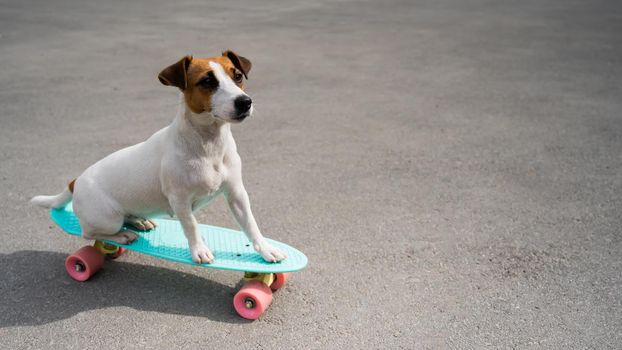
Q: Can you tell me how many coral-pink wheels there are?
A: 4